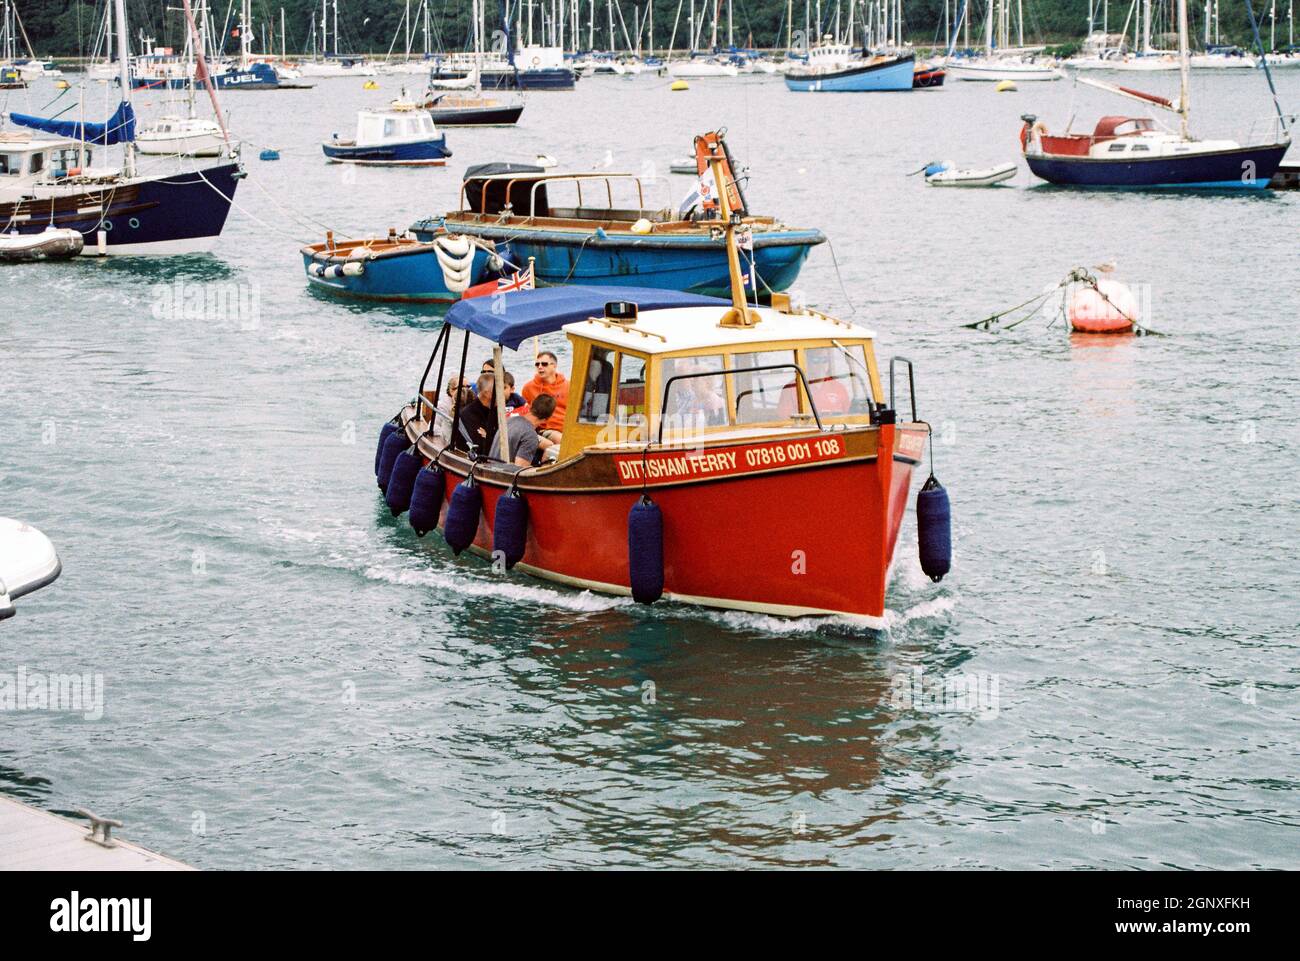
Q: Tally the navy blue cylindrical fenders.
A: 8